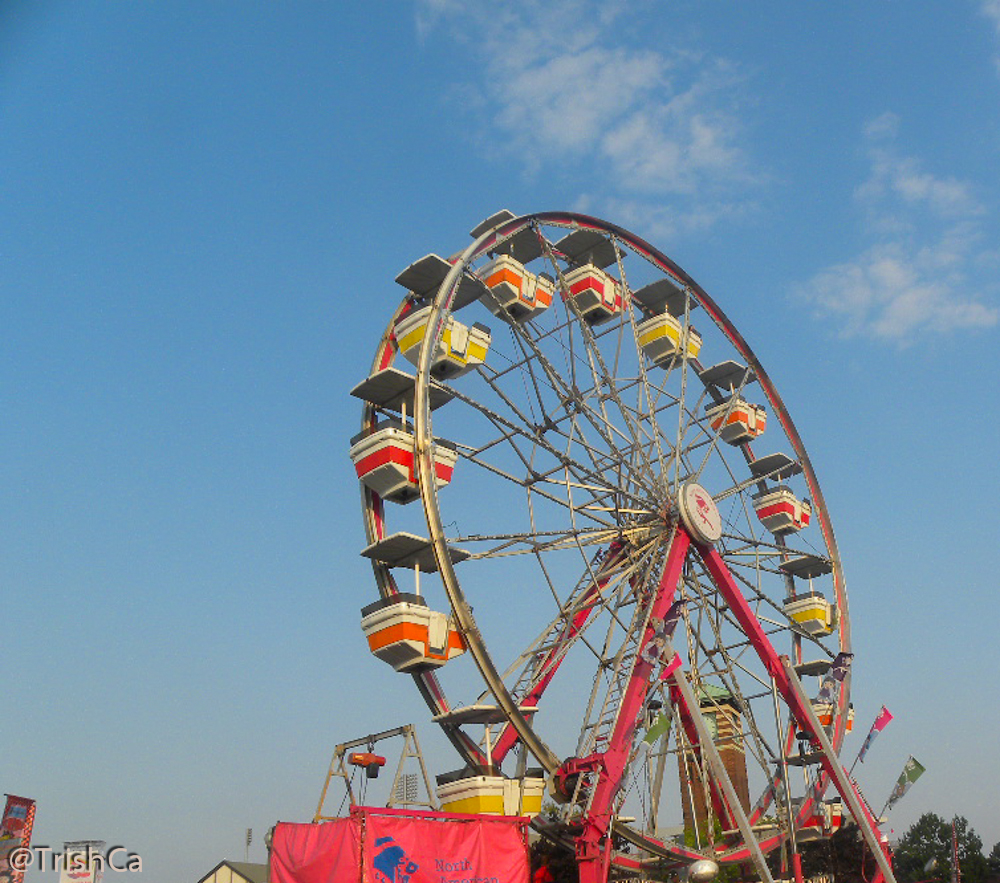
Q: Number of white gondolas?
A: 12